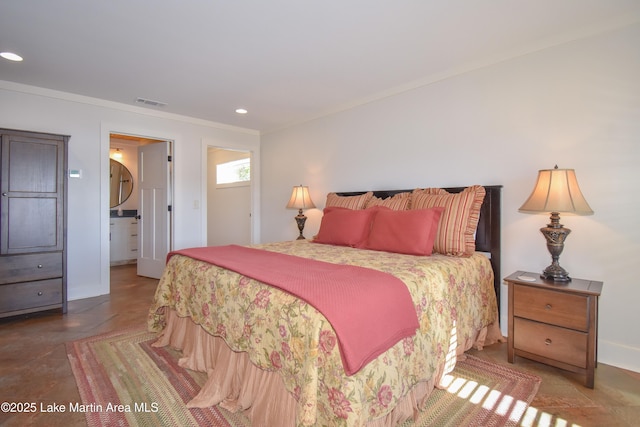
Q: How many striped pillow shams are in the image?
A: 3